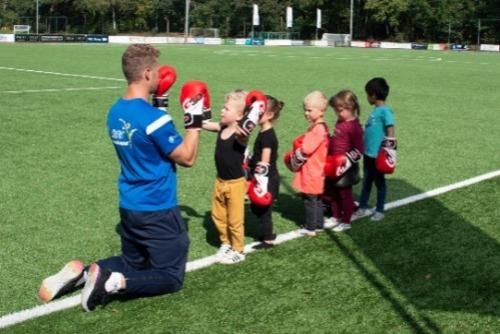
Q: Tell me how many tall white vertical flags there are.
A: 3